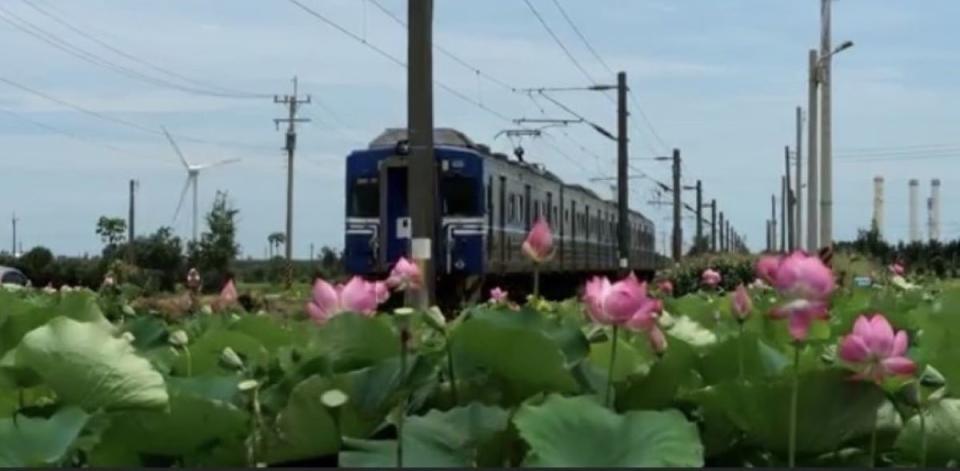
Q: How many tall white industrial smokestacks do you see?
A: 3